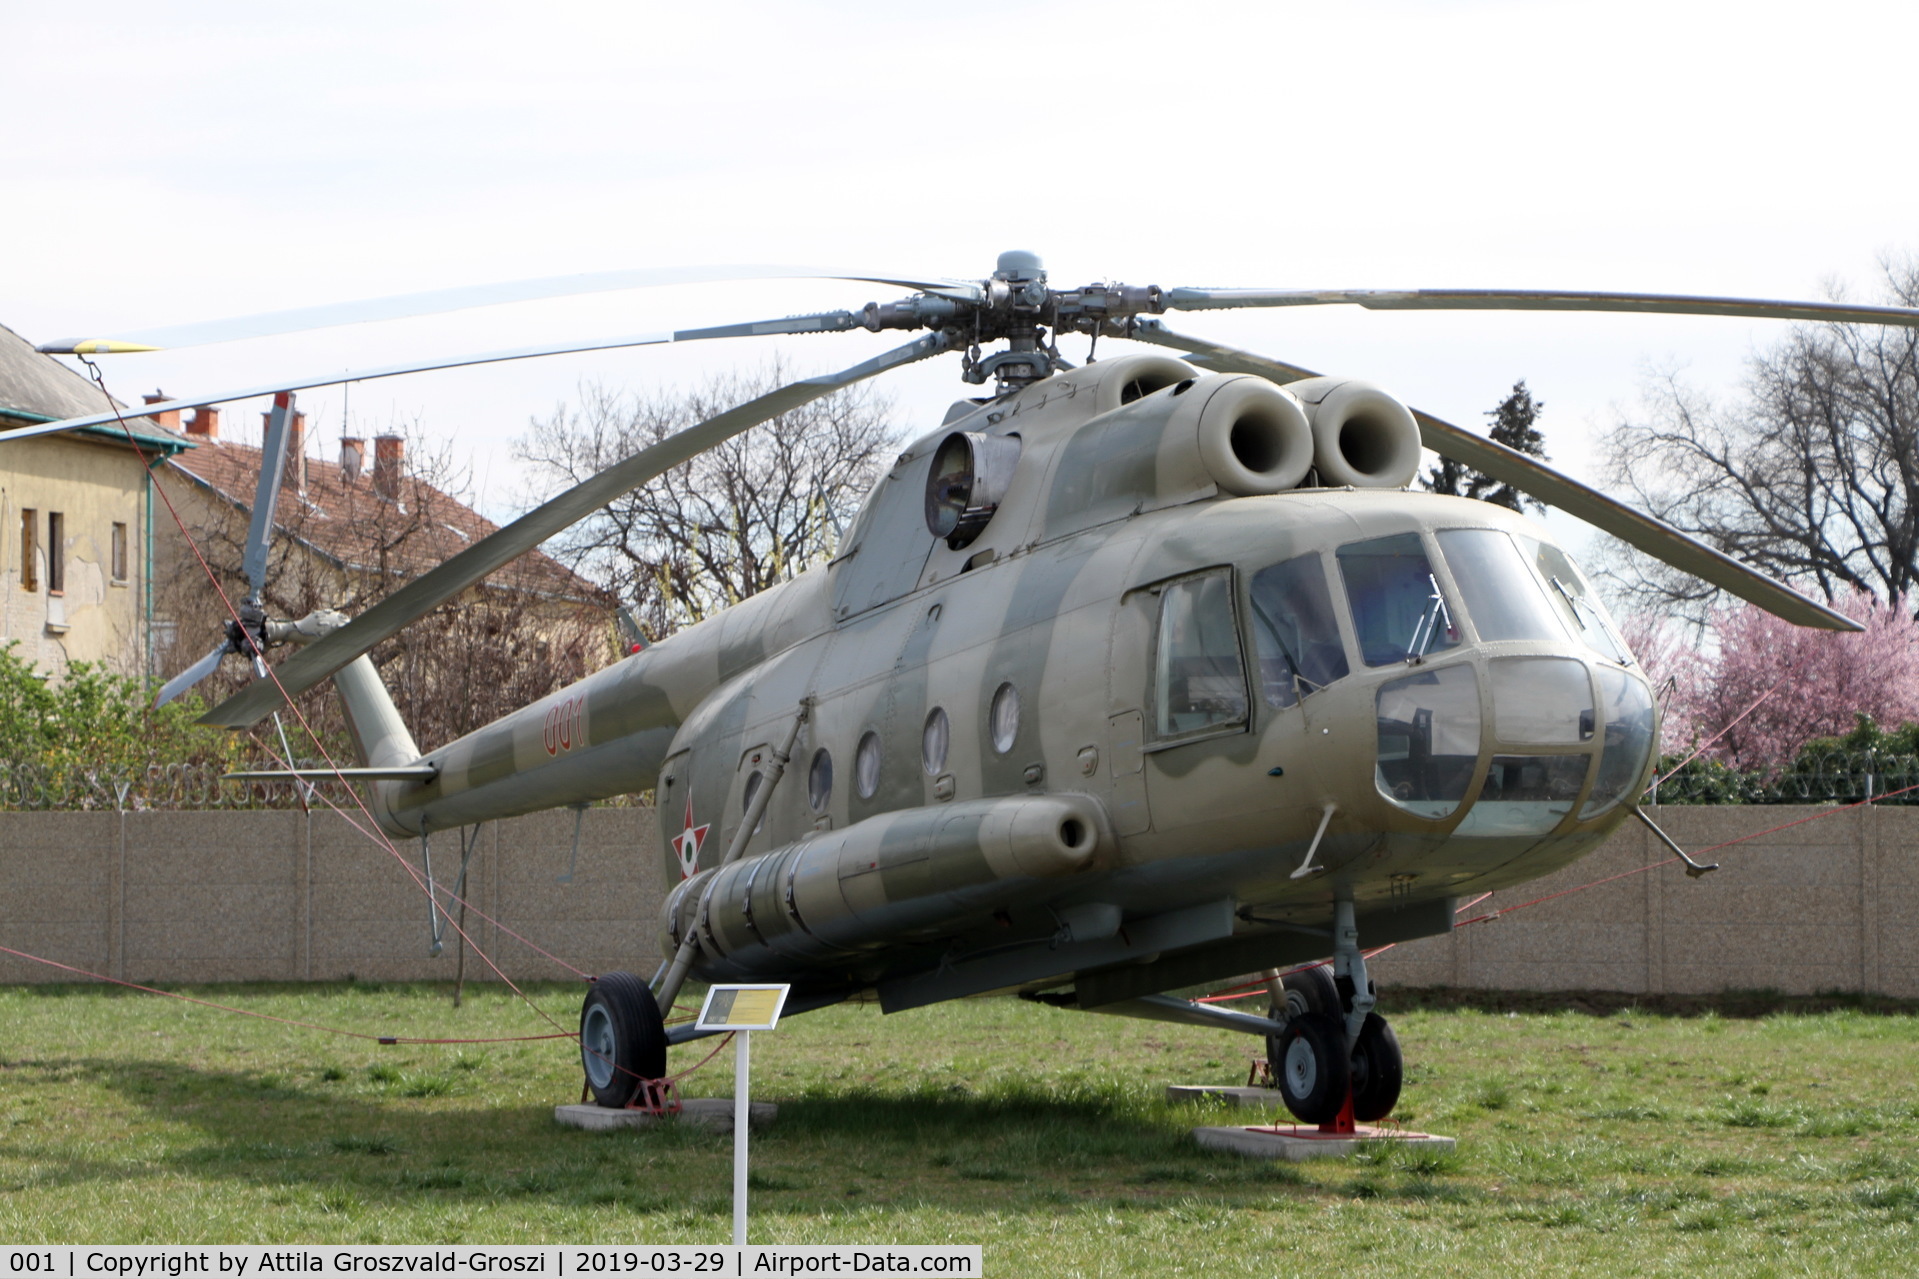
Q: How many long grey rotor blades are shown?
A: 5